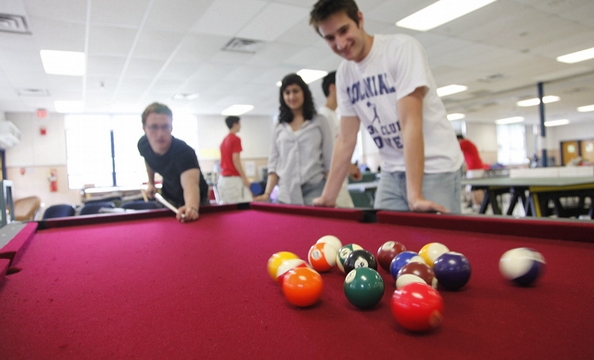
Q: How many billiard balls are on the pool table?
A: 15